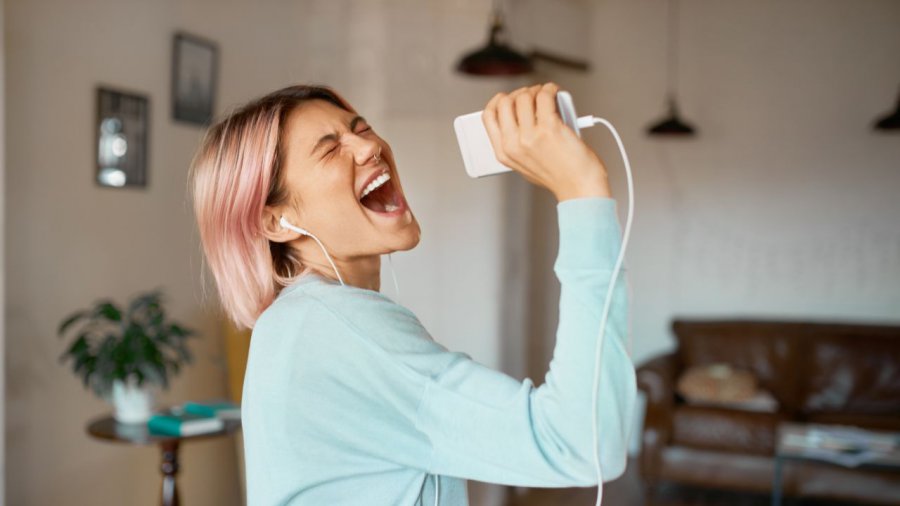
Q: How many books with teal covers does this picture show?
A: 2